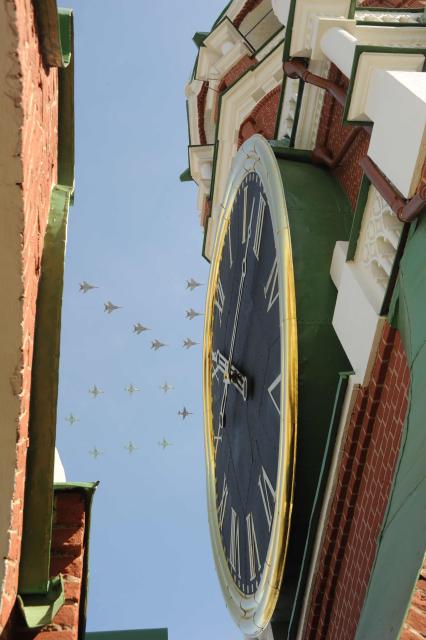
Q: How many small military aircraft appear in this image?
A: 15